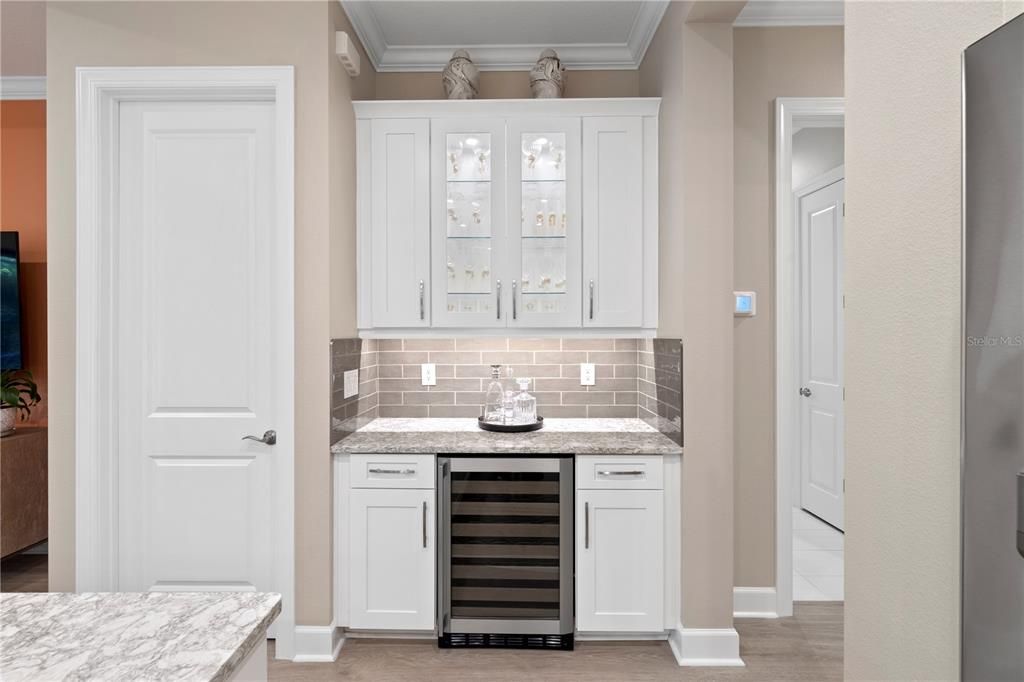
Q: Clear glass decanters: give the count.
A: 3